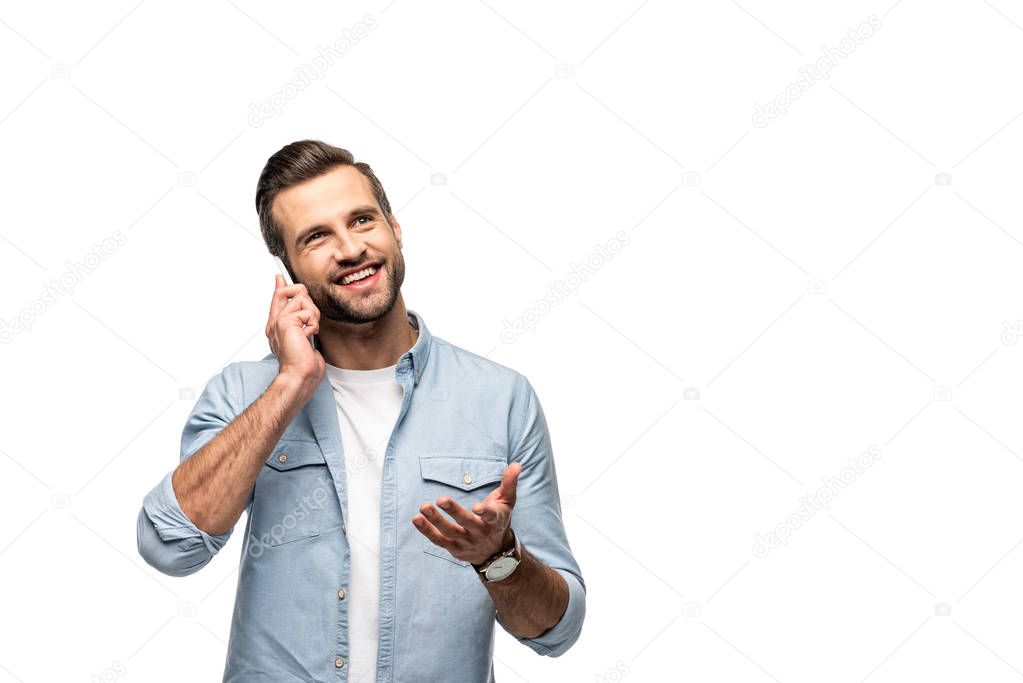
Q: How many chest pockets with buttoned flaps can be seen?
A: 2